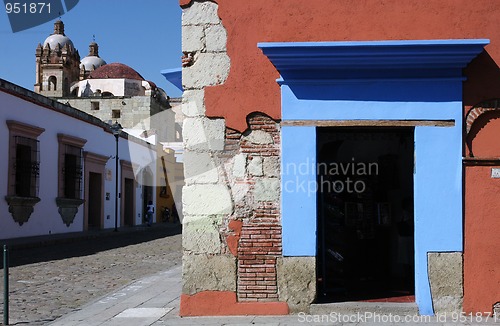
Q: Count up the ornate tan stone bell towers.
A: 2